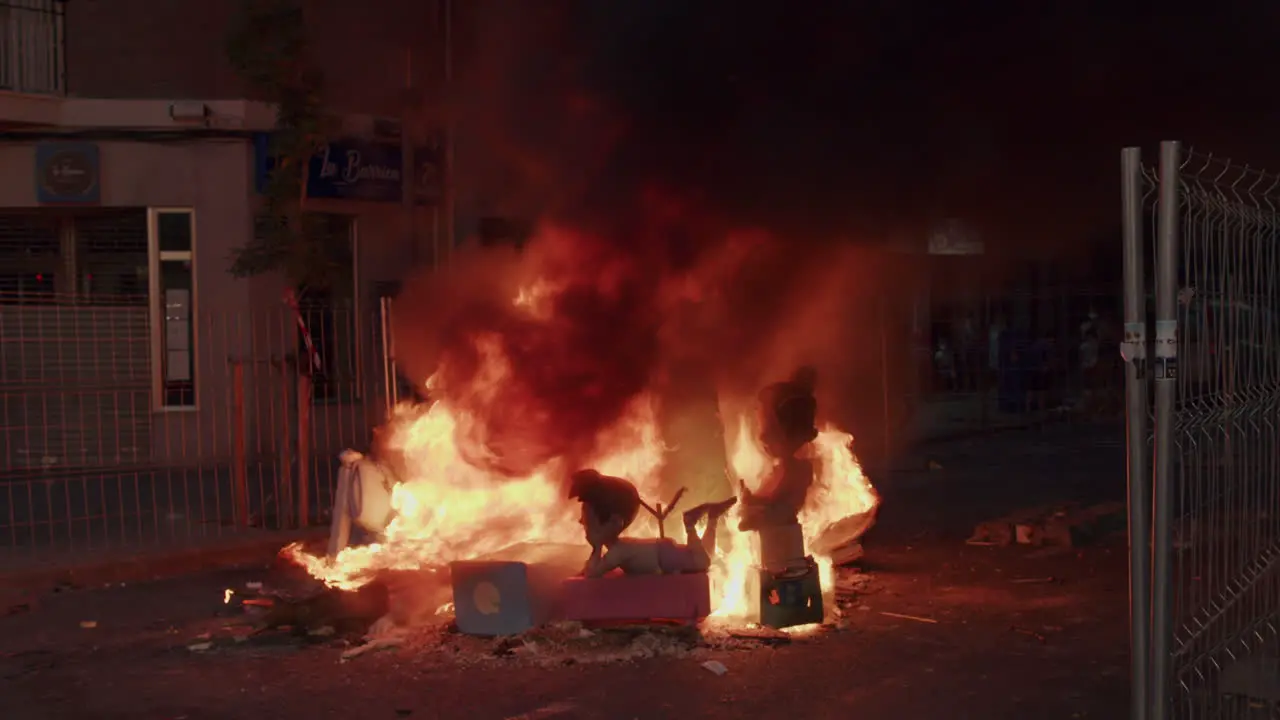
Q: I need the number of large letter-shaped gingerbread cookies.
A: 0